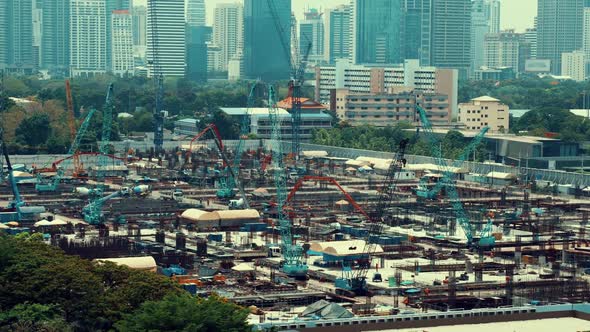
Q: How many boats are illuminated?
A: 0